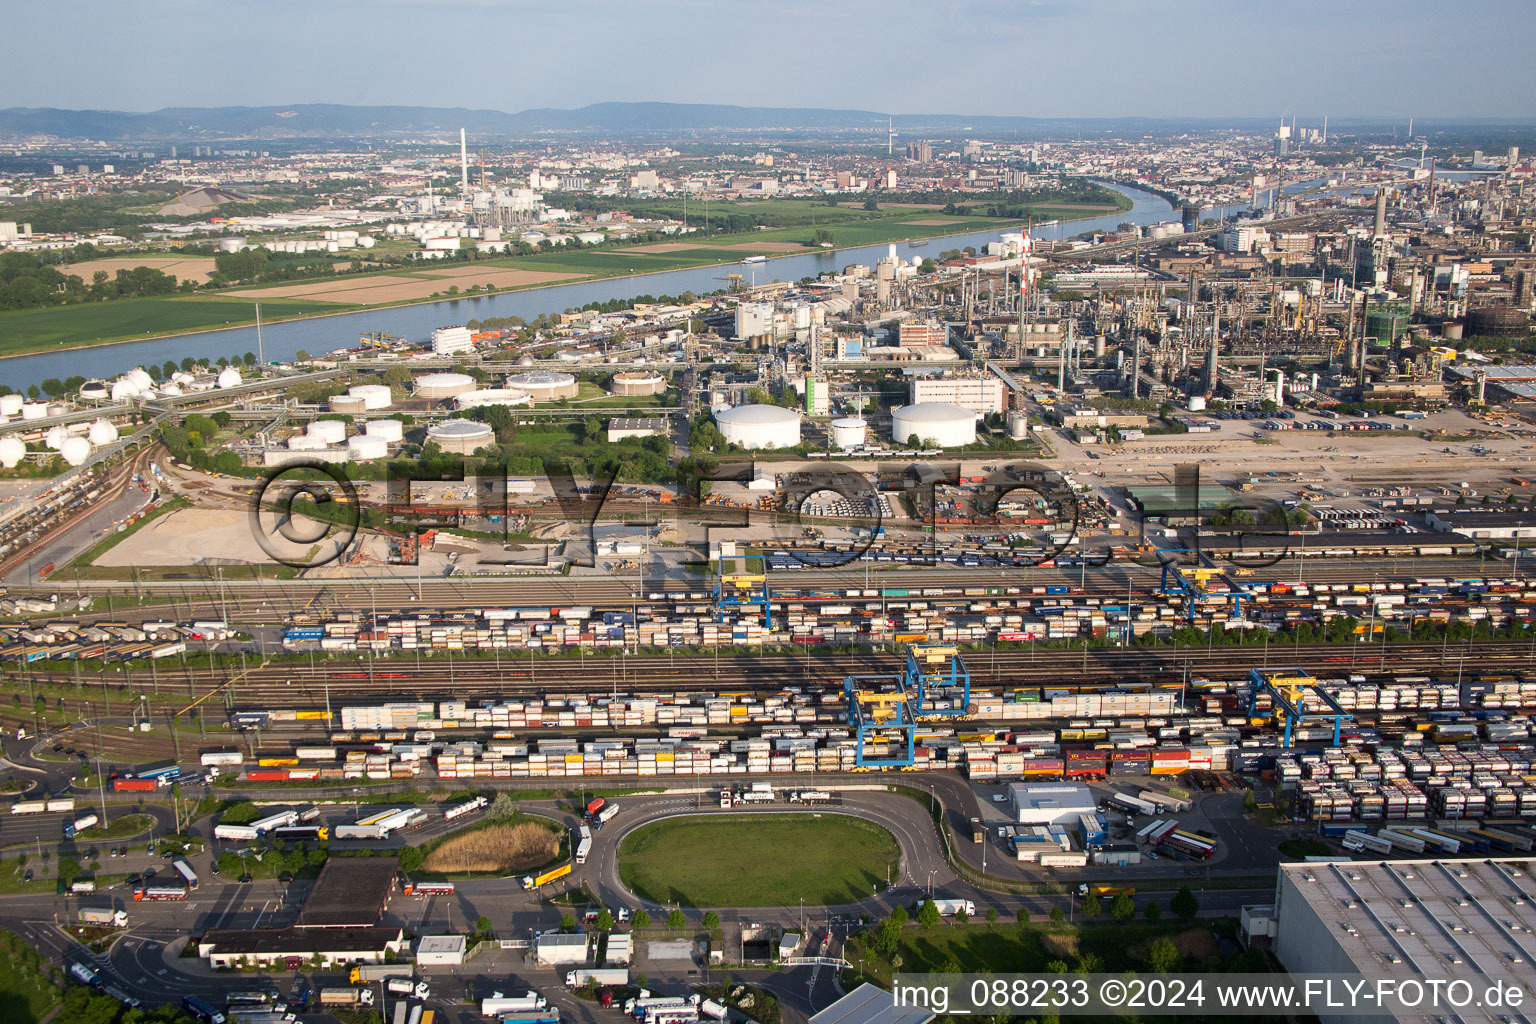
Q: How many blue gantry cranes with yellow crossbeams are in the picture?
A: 5